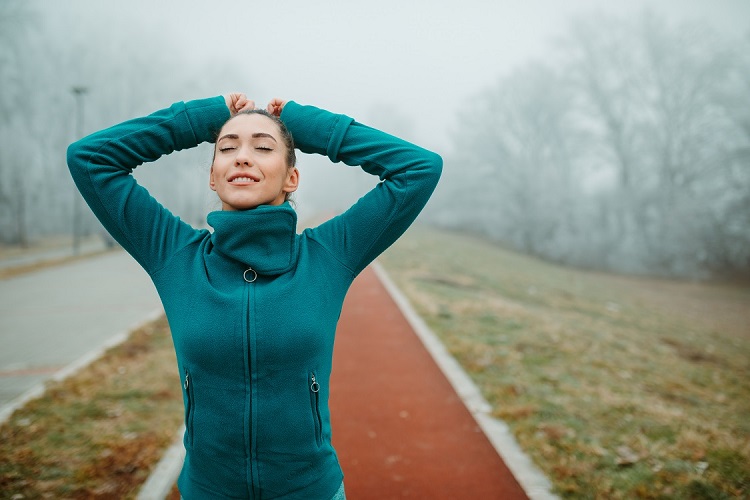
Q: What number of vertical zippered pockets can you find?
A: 2